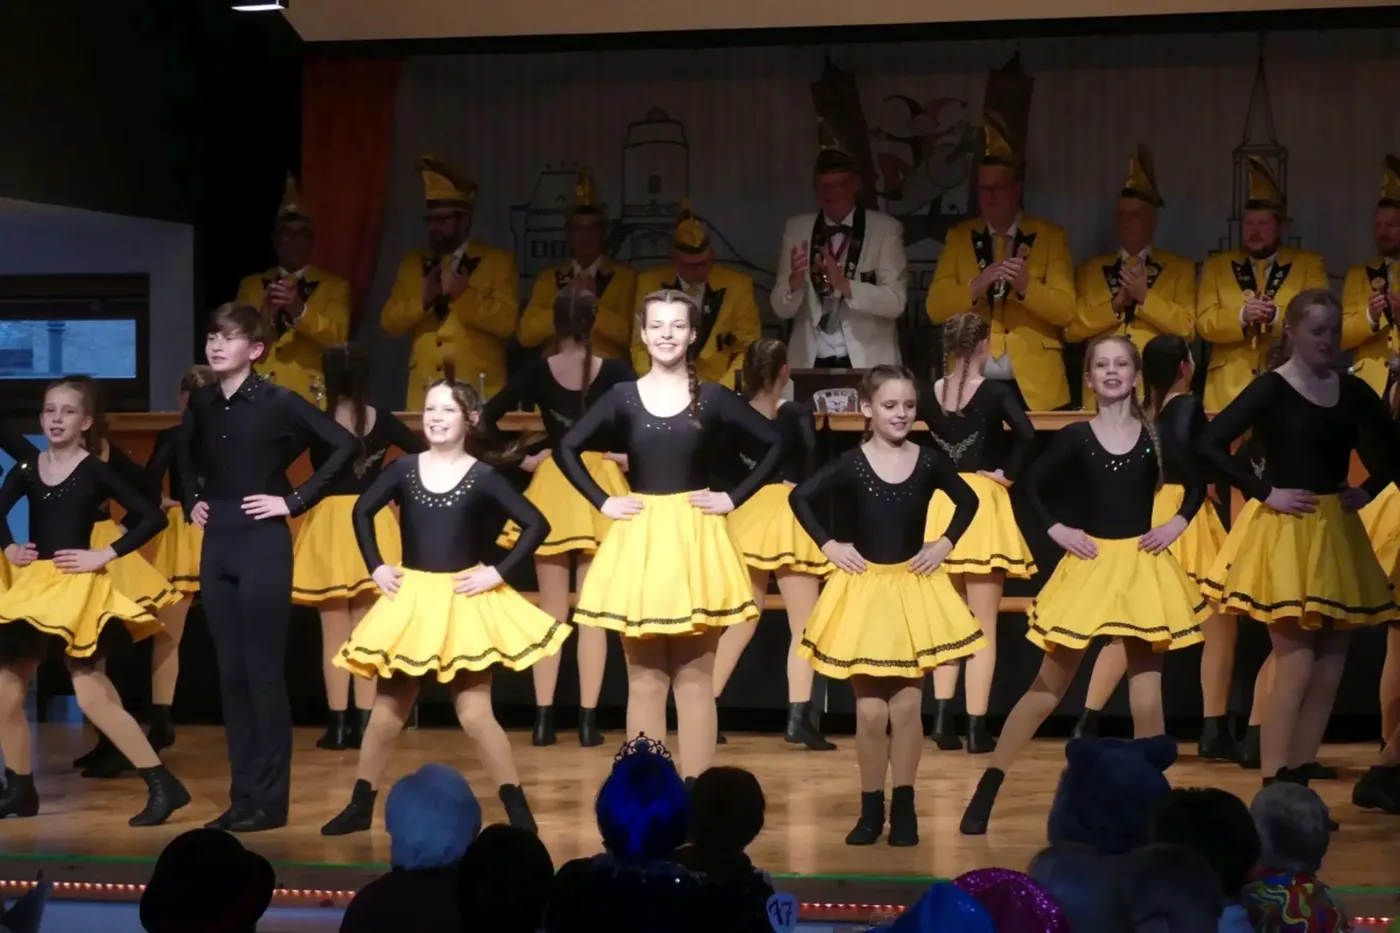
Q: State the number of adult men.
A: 9